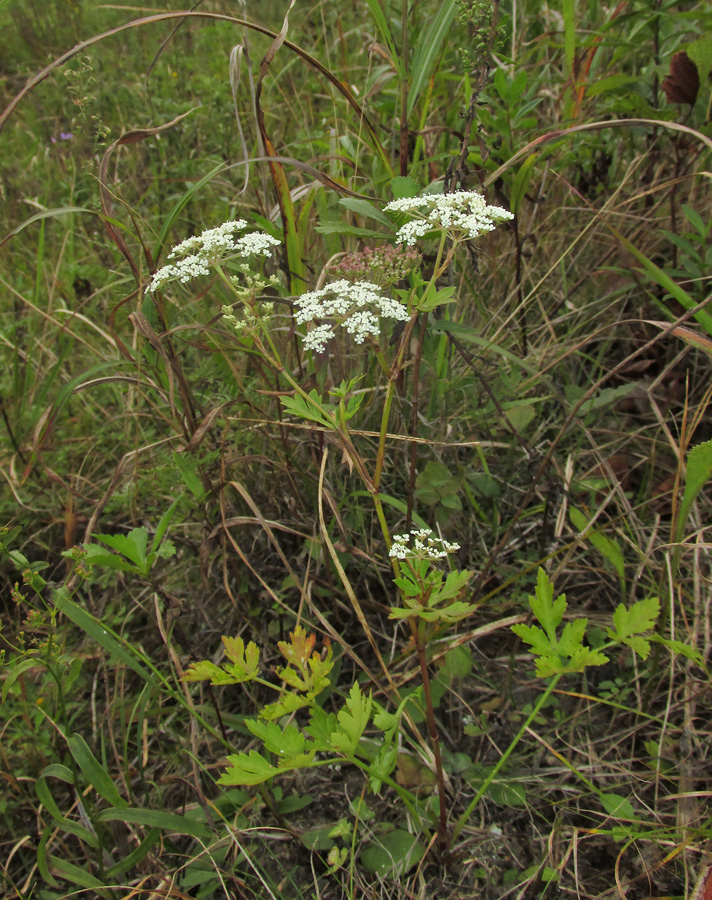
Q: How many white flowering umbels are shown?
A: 4